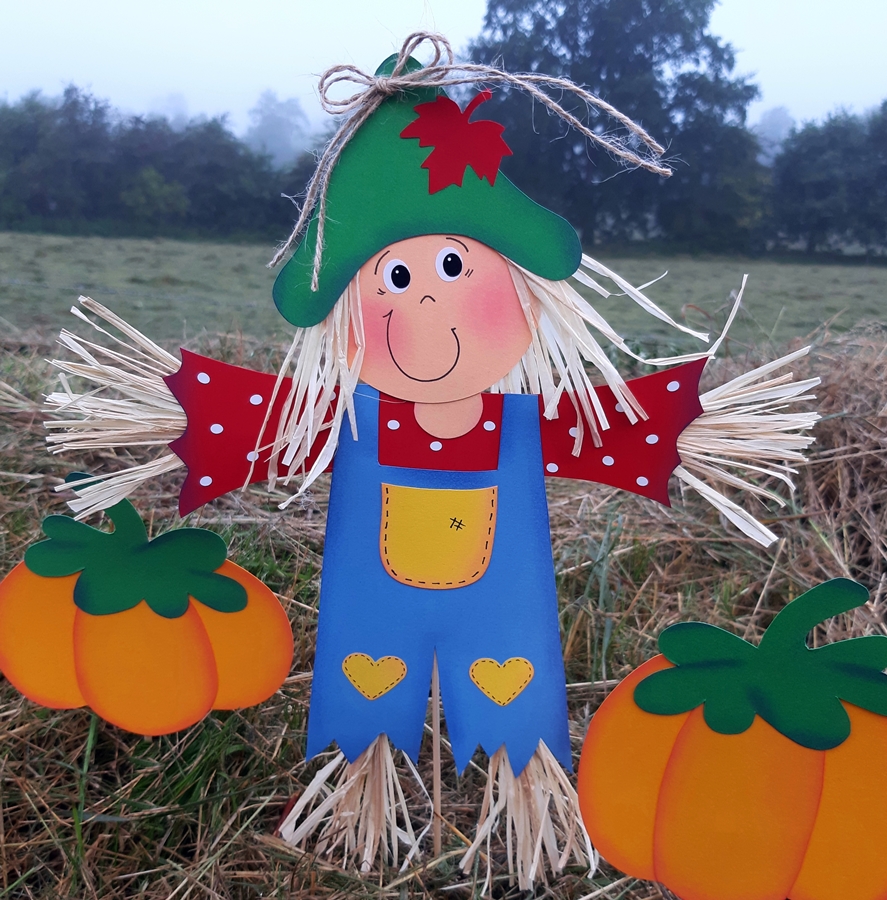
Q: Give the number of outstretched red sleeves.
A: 2